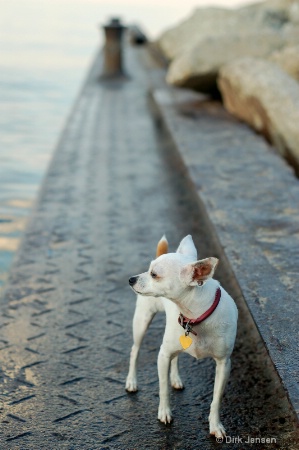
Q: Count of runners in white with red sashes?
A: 0